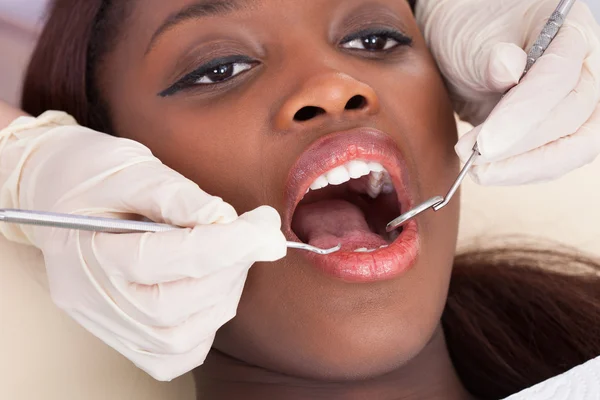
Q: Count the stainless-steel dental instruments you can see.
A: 2